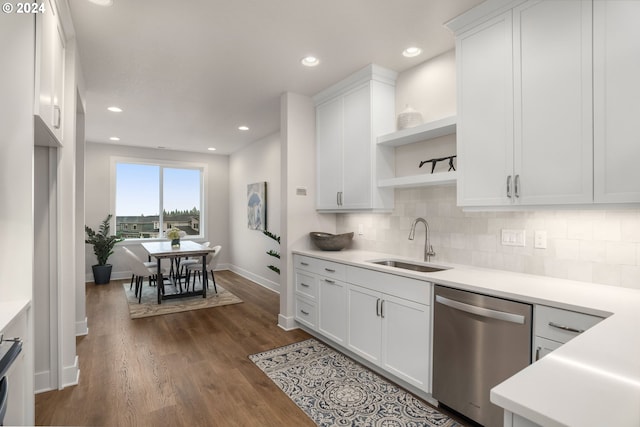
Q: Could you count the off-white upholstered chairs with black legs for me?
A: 4